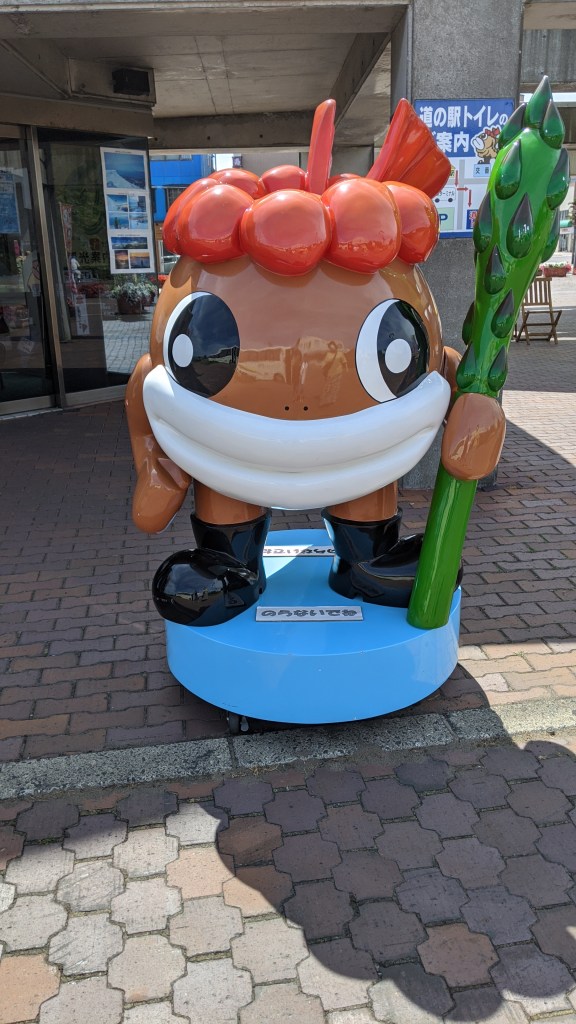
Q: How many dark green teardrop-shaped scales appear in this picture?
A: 13